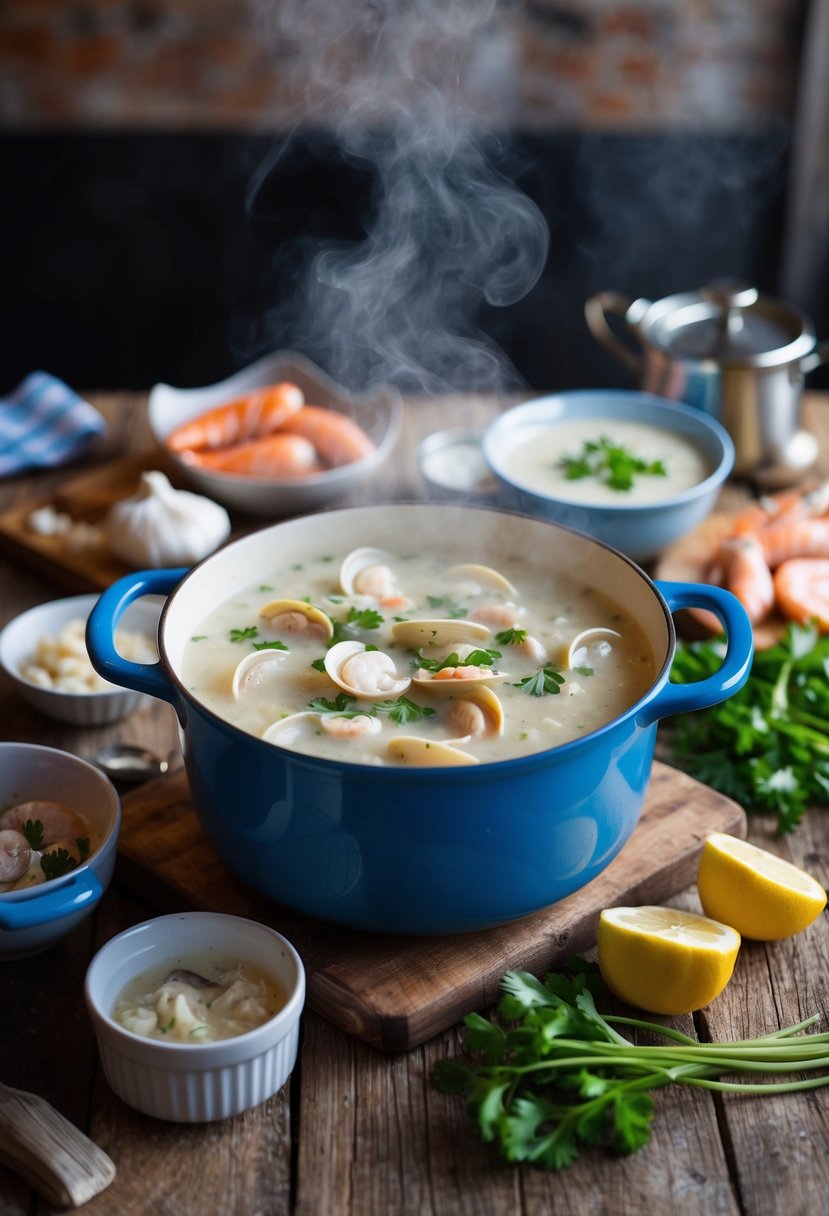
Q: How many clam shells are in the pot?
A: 11